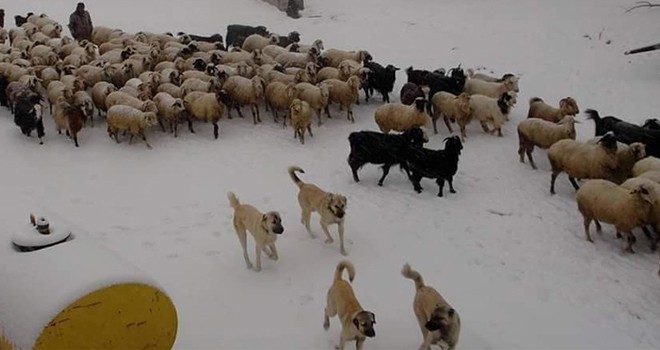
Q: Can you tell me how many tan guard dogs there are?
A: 4